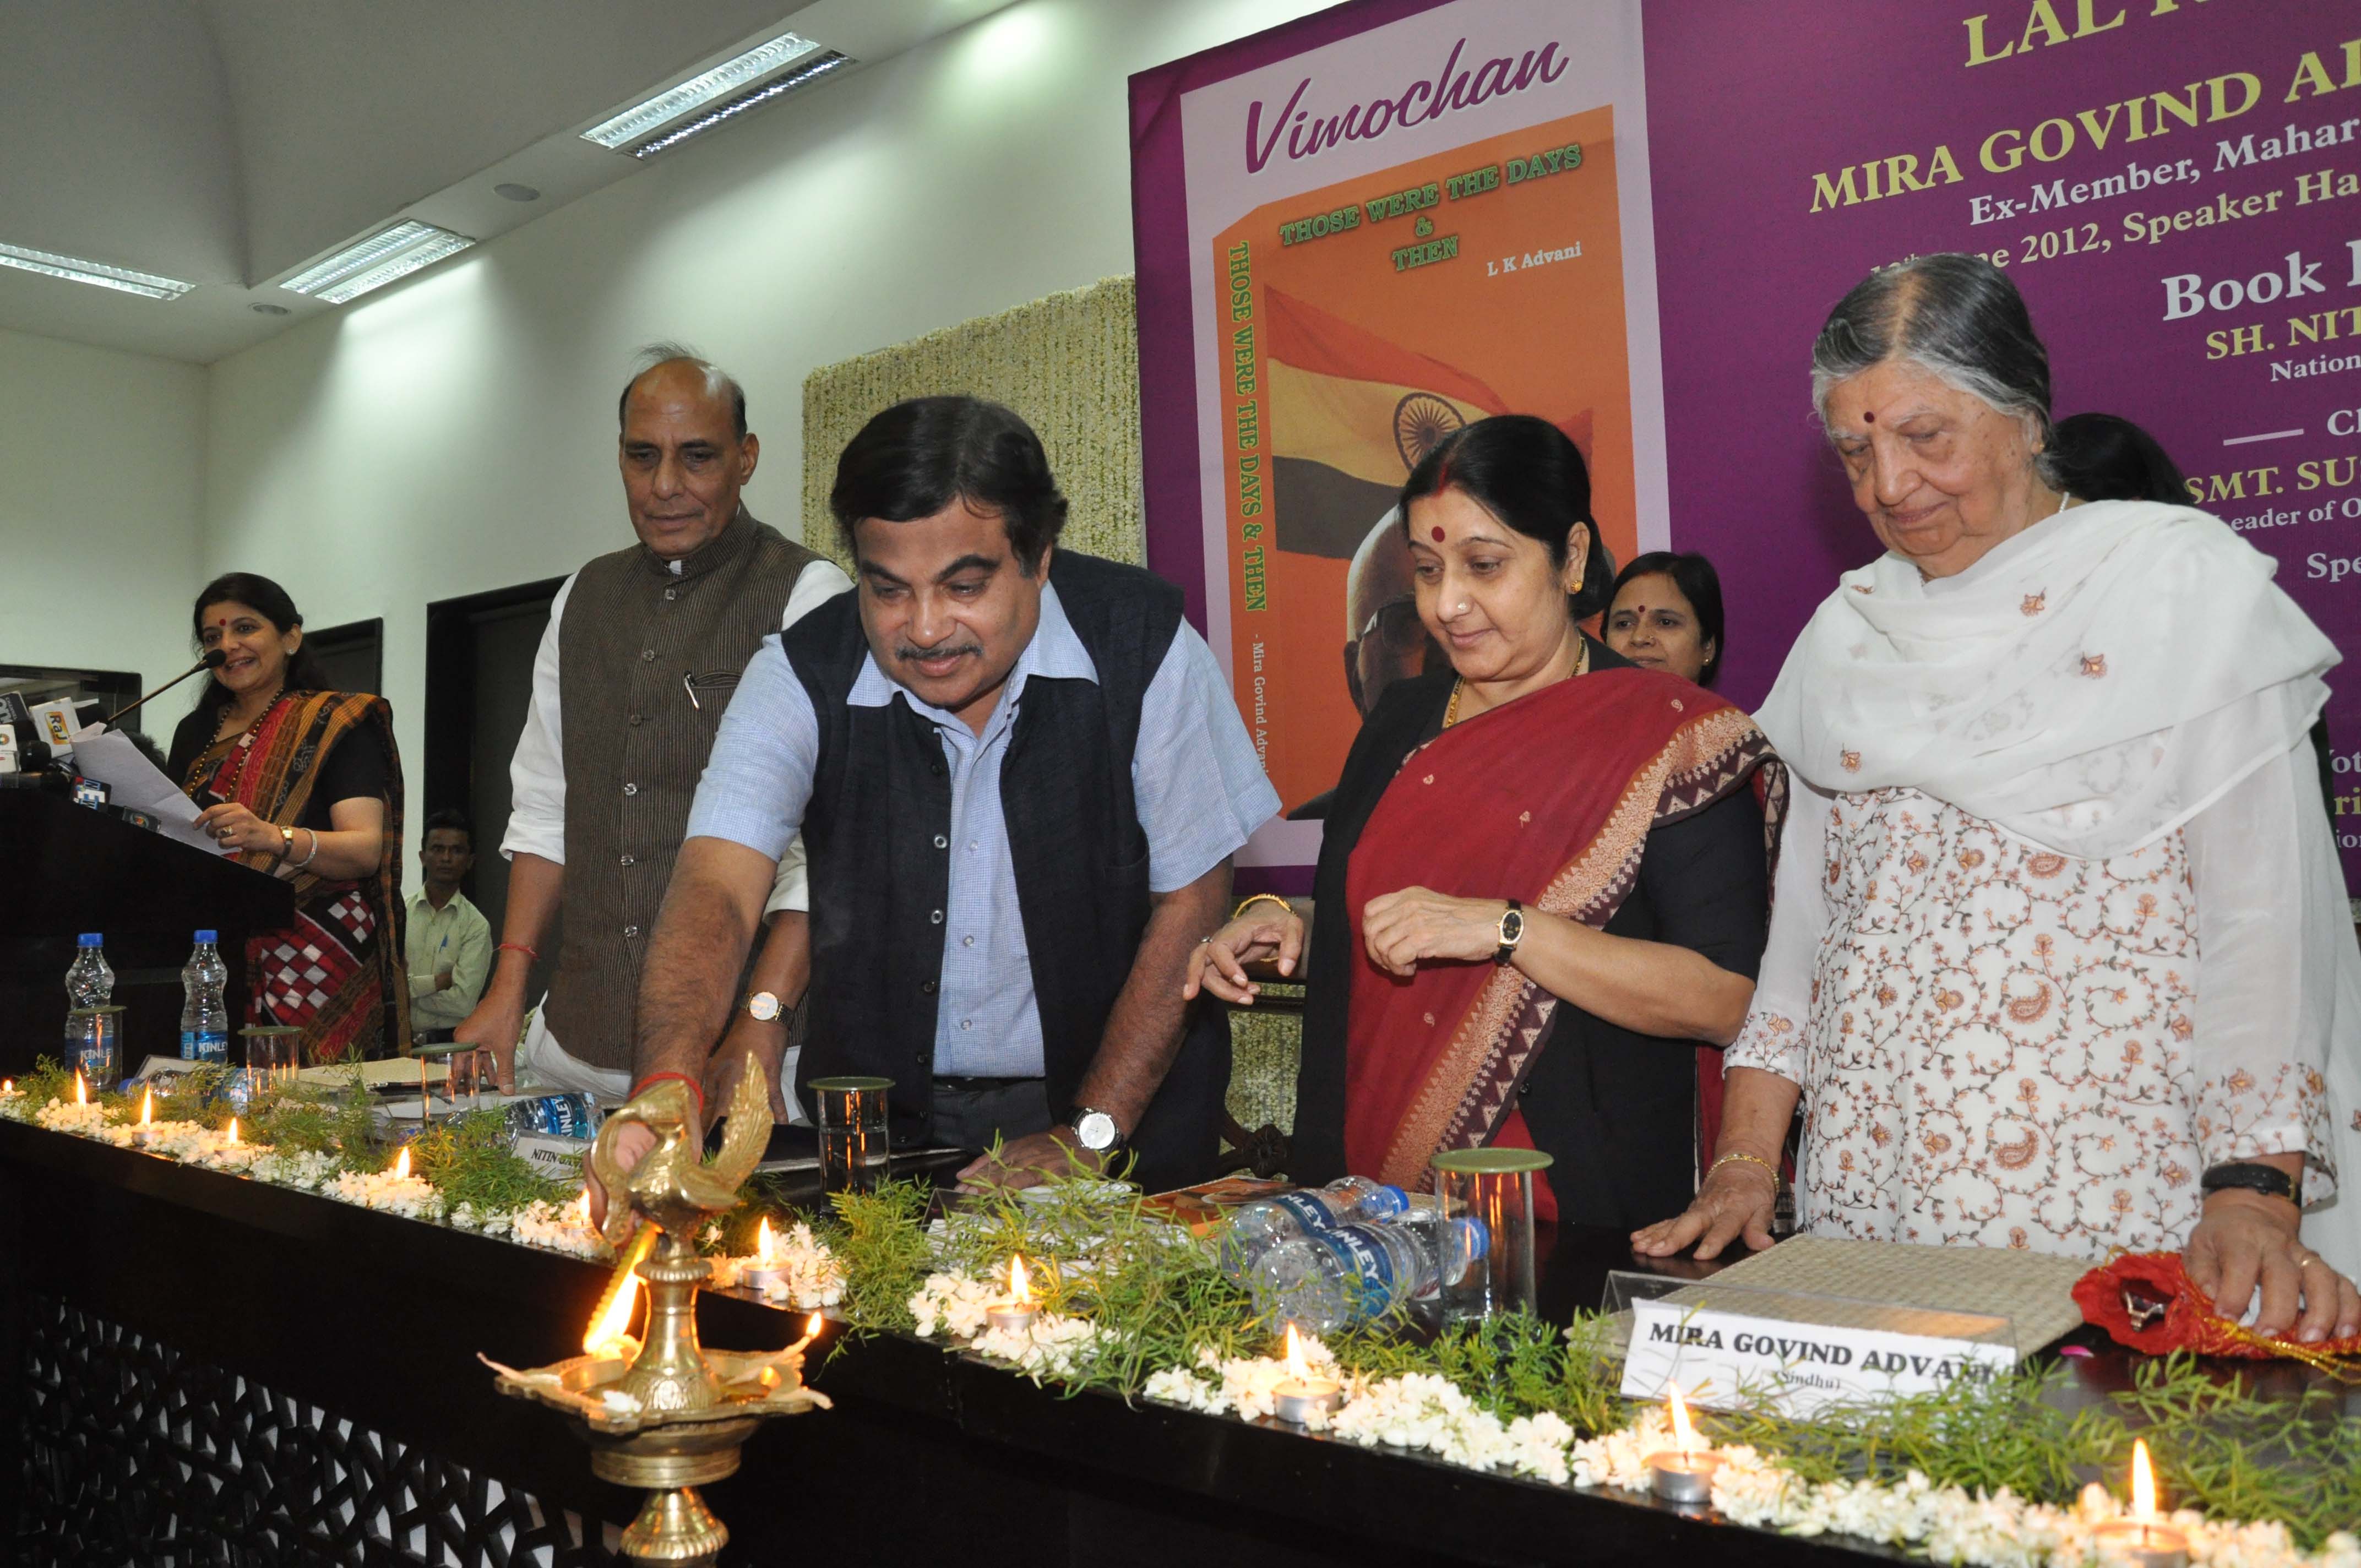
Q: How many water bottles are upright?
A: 2